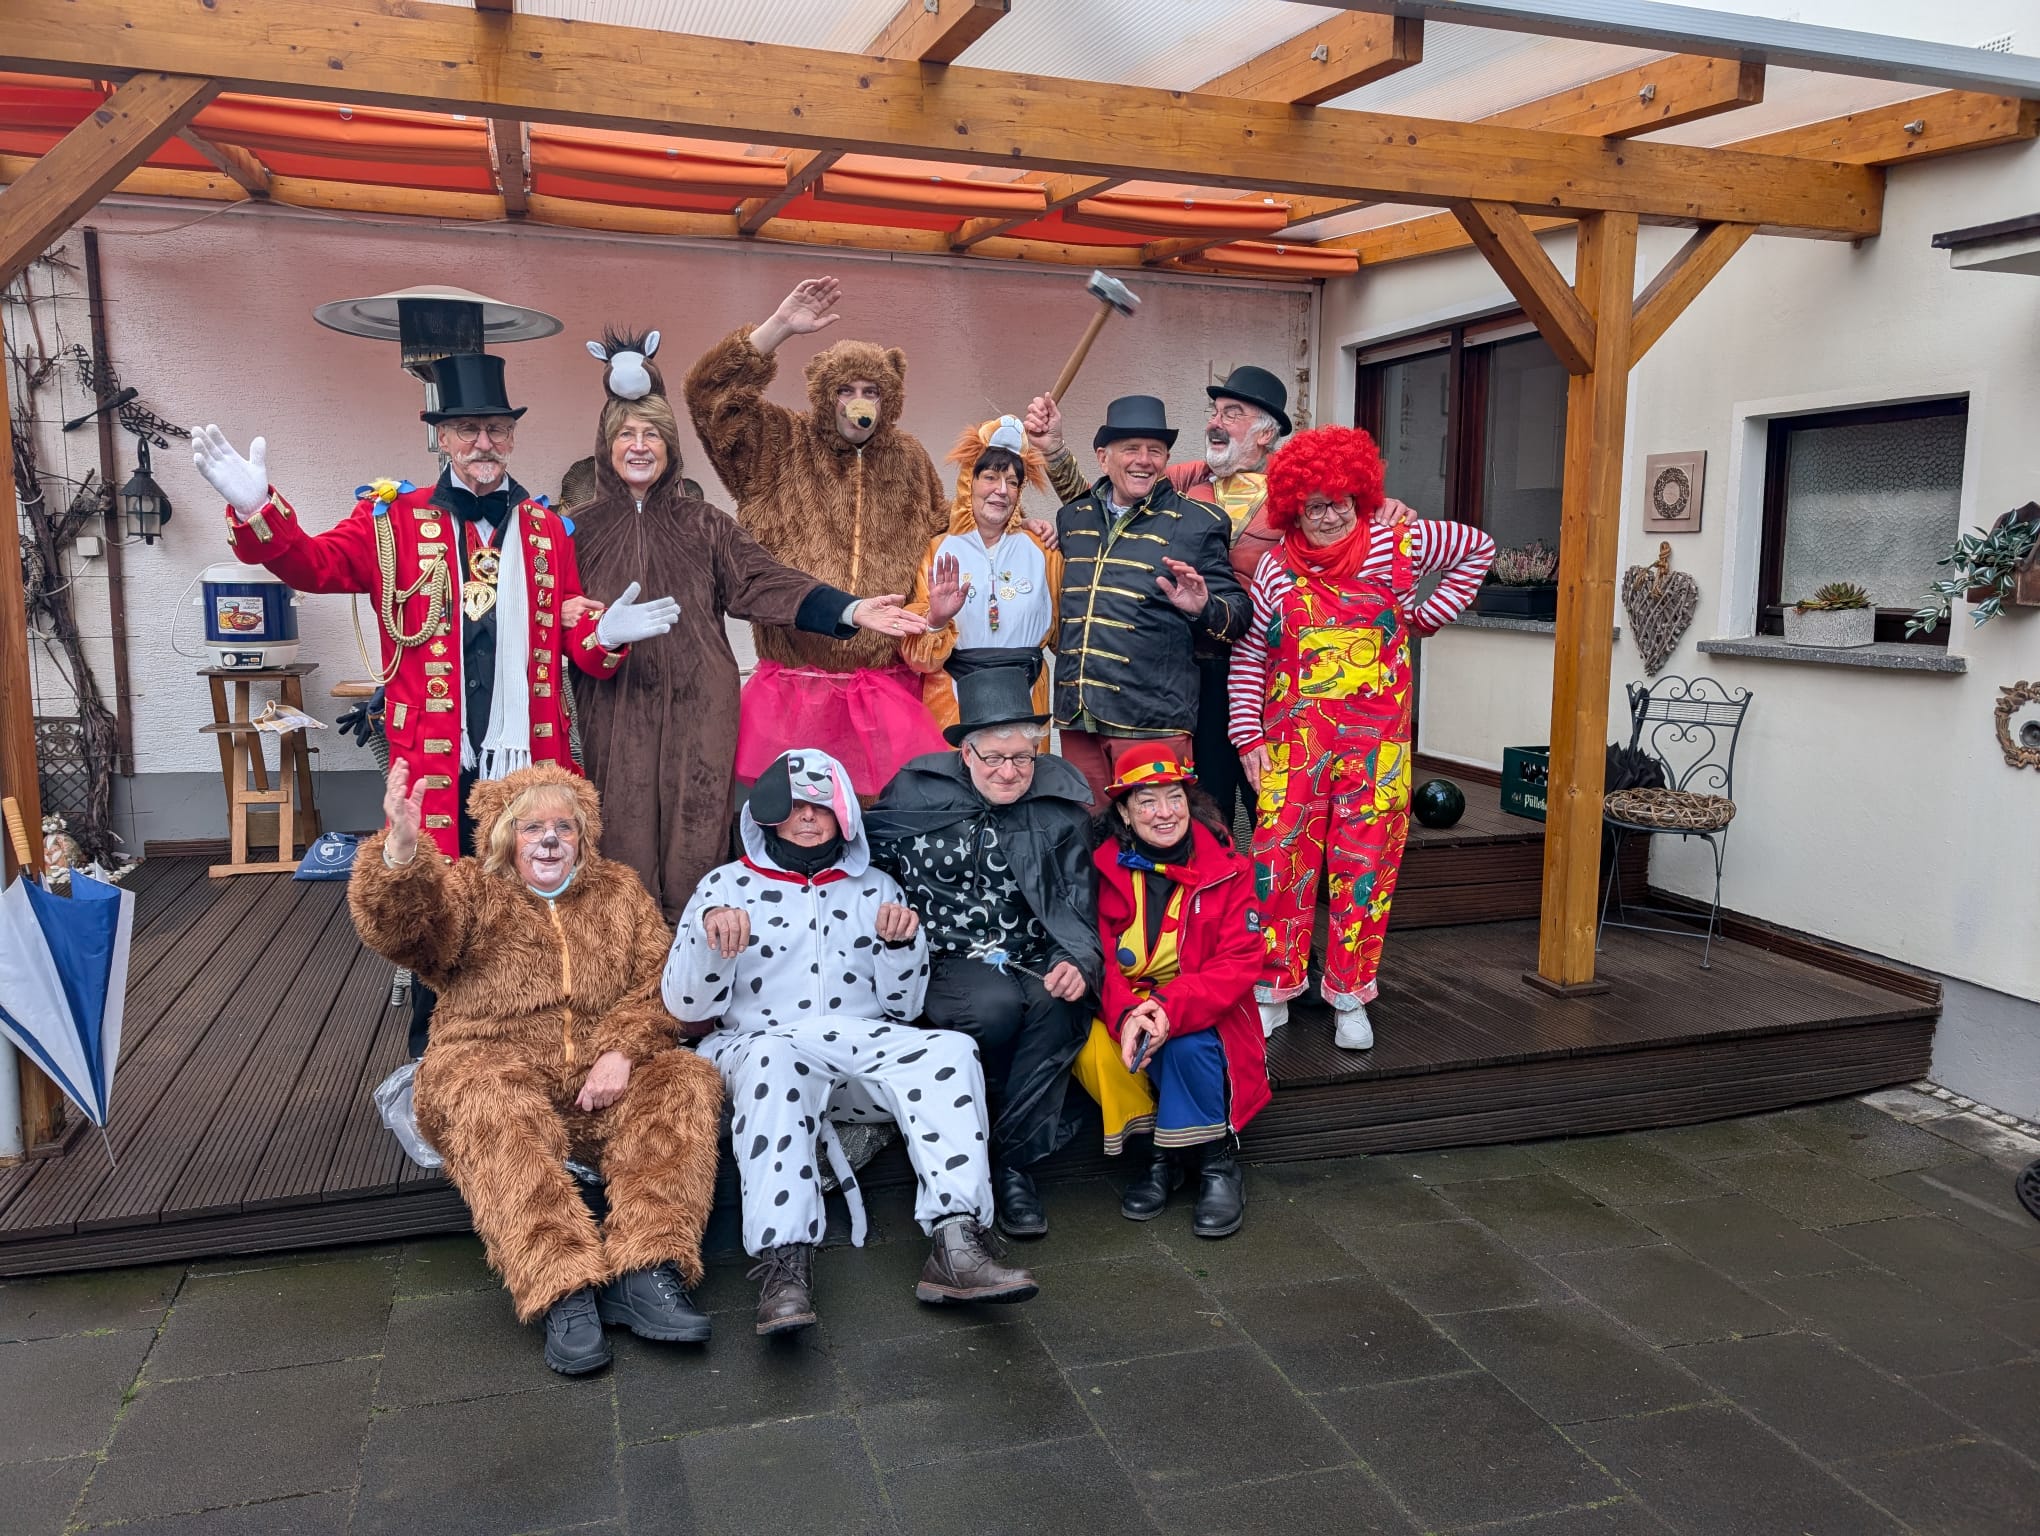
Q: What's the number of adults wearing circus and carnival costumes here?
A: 11